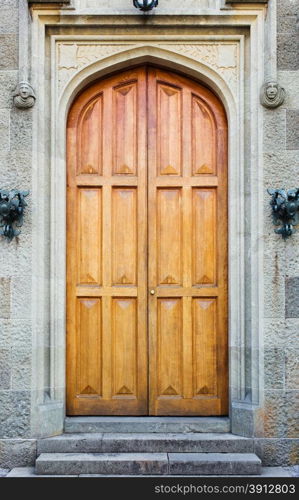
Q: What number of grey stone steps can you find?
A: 3